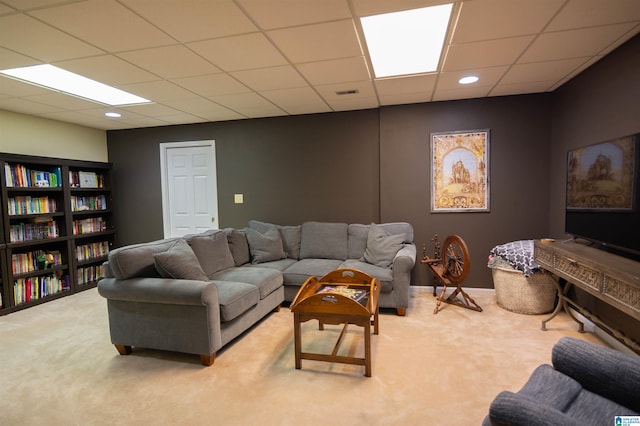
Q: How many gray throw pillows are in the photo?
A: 3